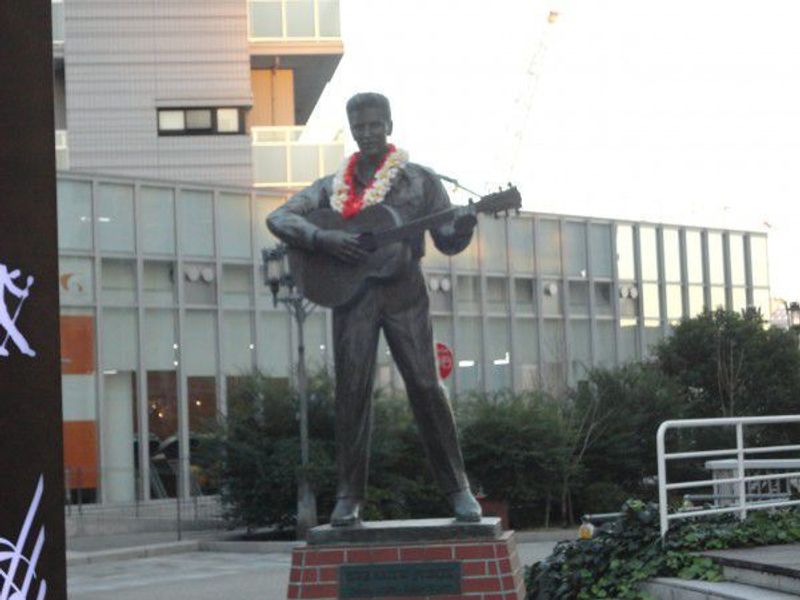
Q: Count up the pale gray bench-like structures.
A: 1